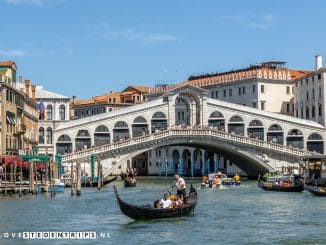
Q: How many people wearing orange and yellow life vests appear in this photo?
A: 3